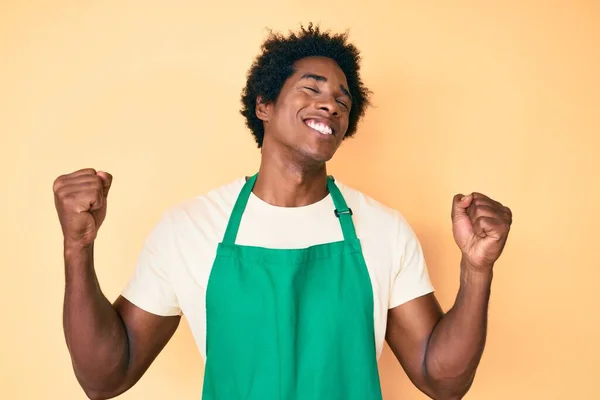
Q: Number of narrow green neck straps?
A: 2